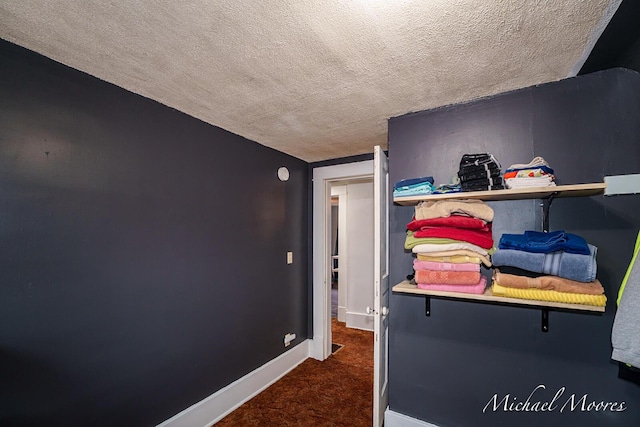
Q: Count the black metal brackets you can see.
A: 3